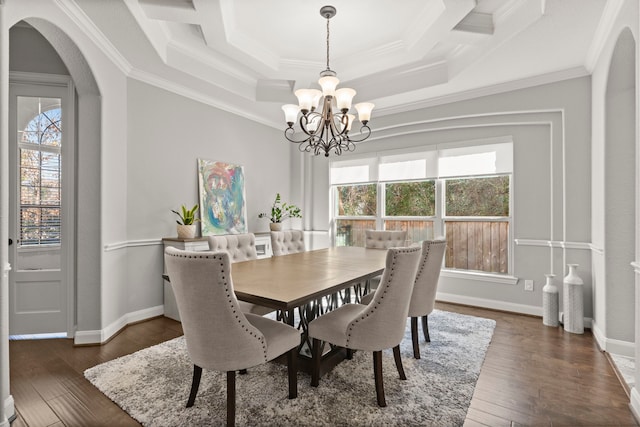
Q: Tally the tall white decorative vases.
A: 2